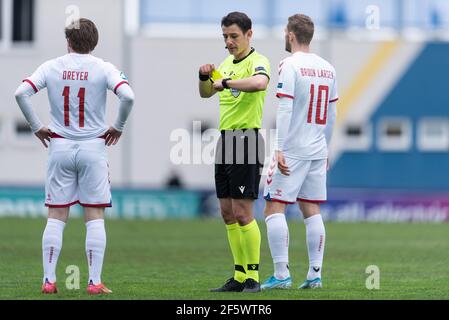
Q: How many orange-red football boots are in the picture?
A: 2